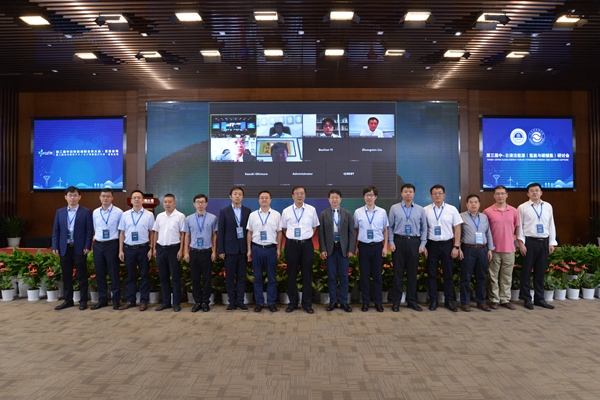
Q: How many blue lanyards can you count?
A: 13